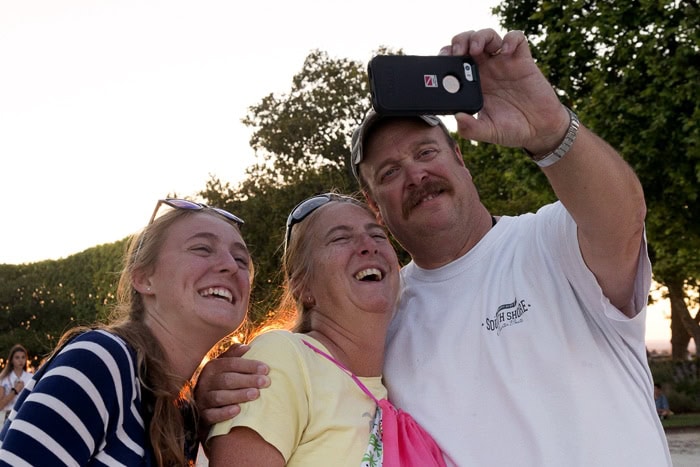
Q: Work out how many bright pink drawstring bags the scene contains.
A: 1